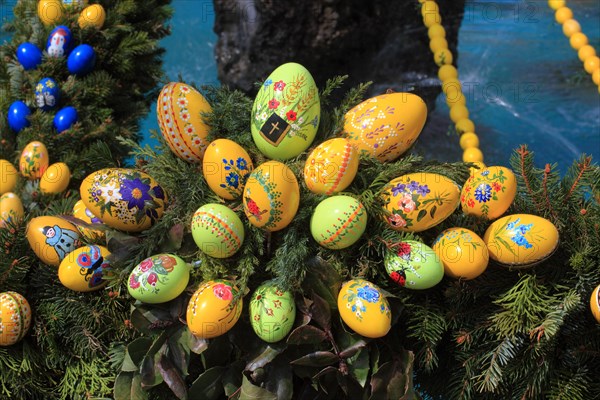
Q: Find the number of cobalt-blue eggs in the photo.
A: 6